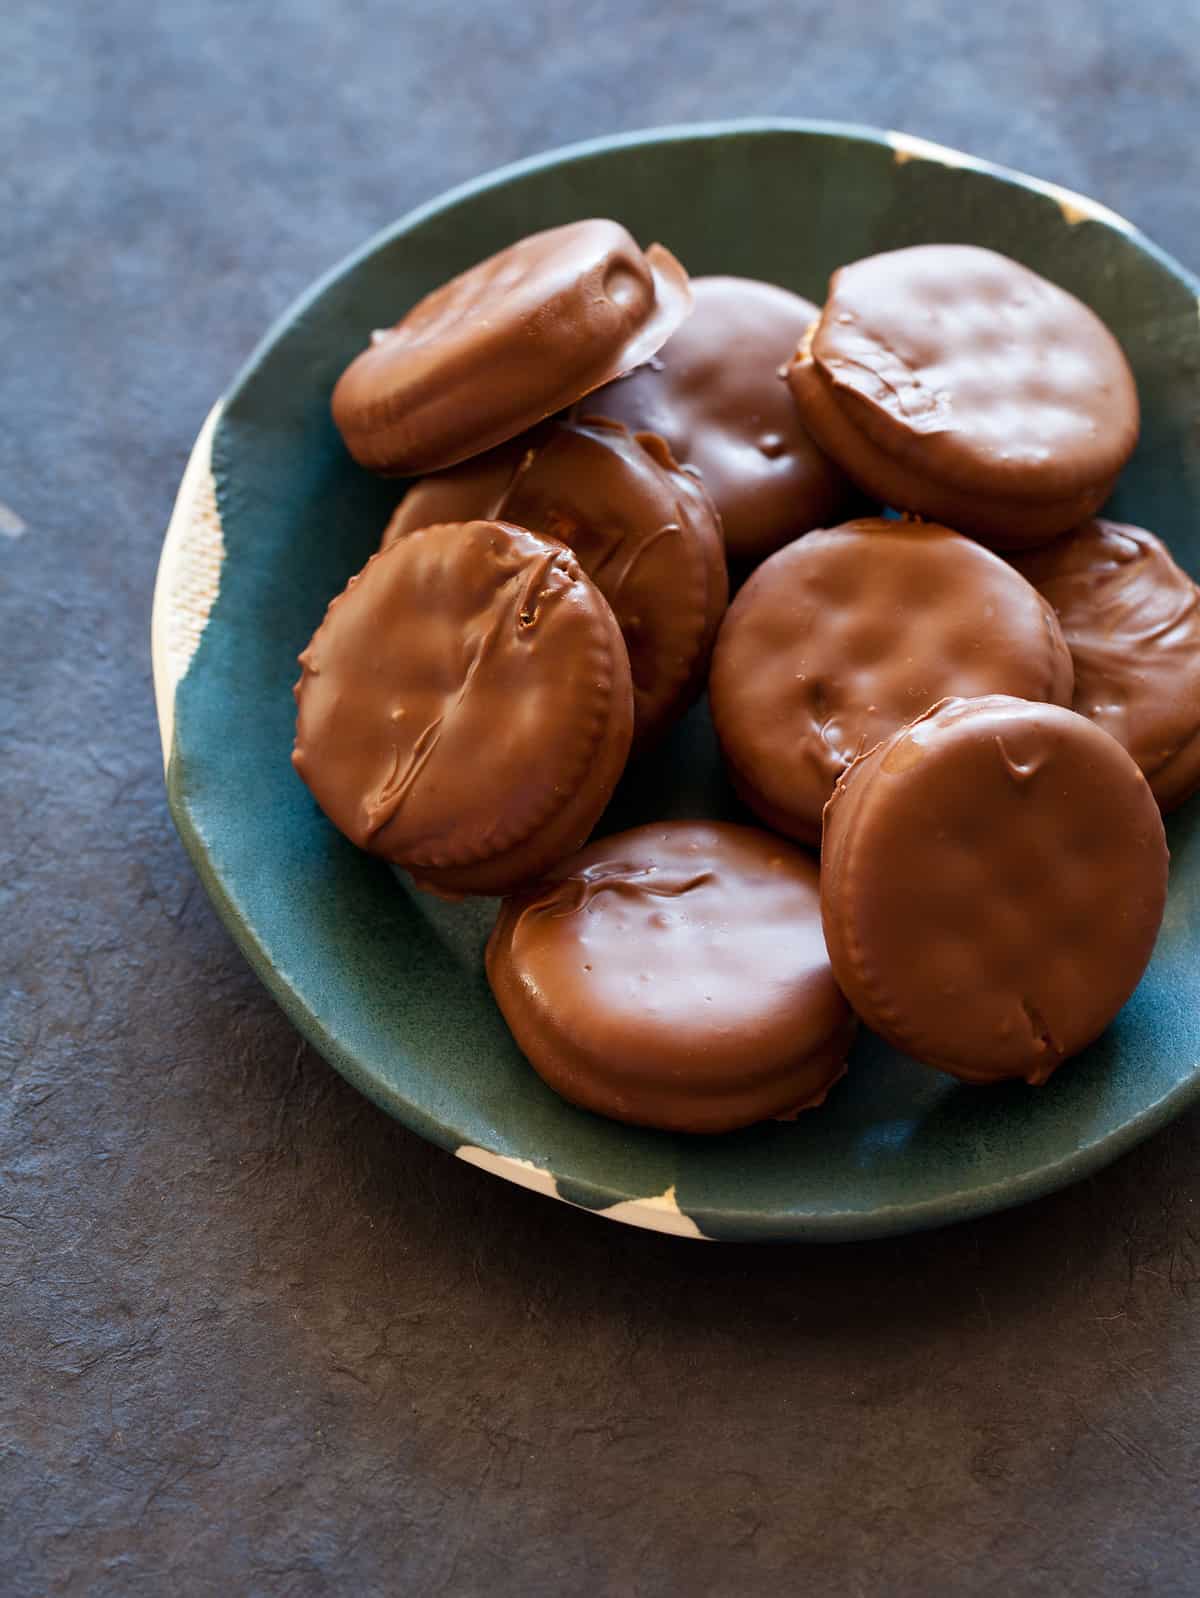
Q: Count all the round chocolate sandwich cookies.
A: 9